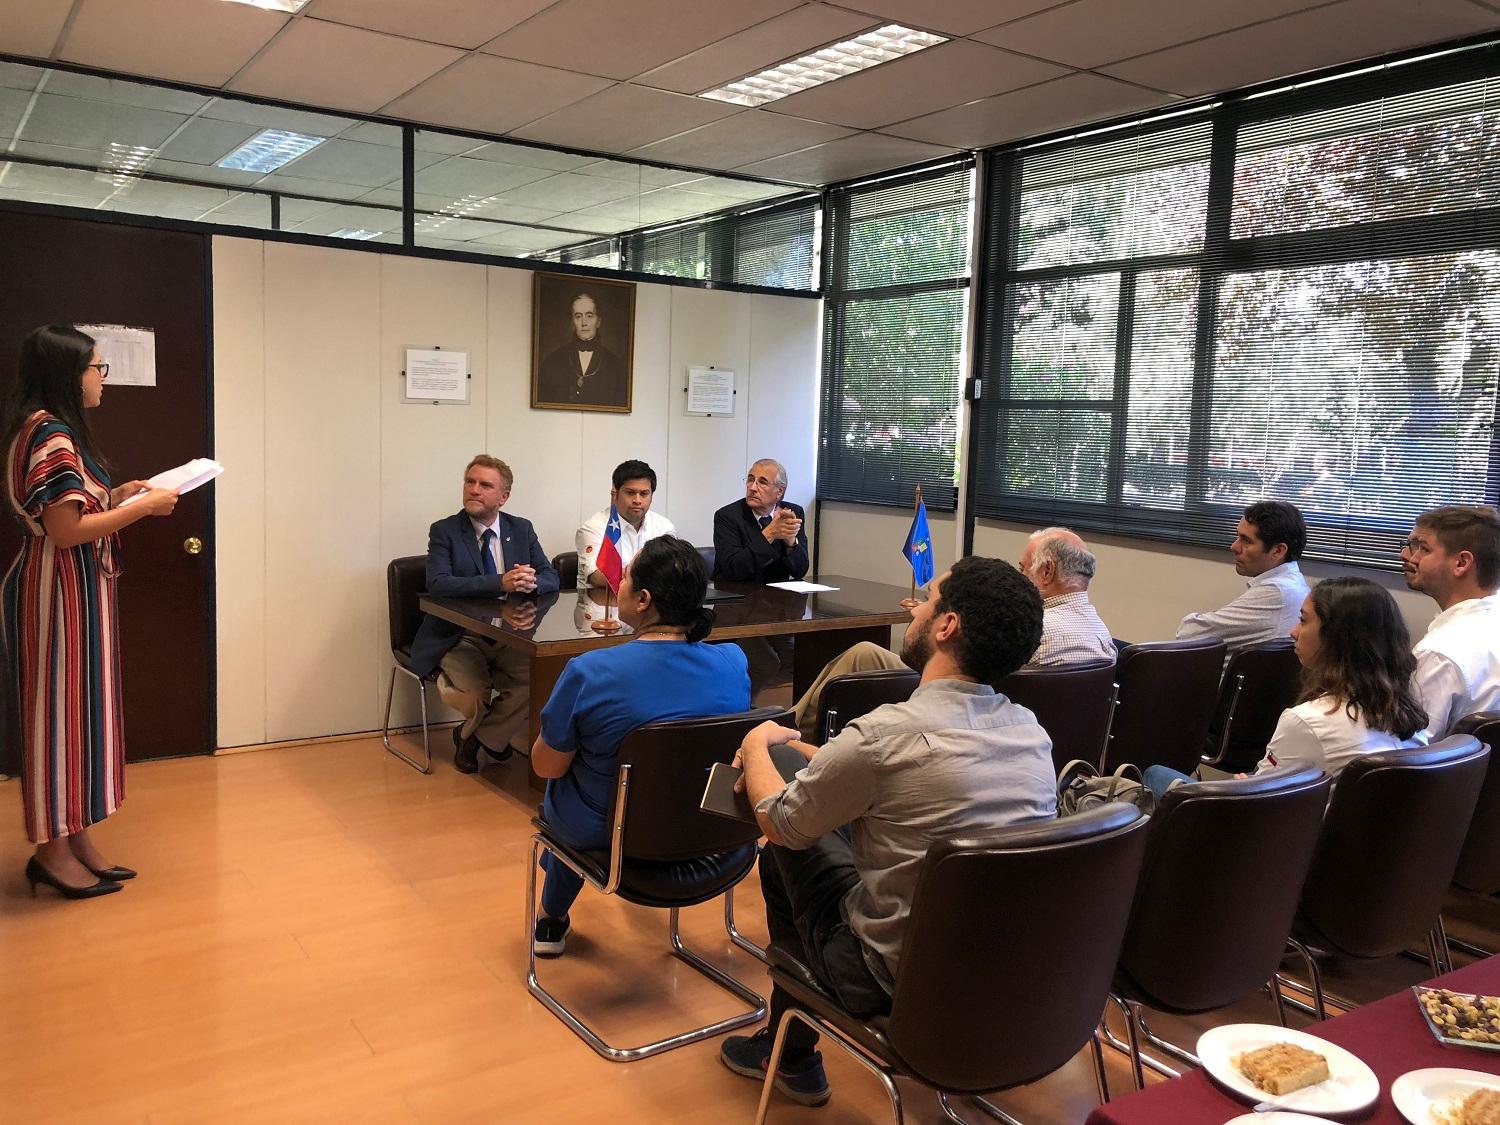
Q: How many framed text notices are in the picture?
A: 2